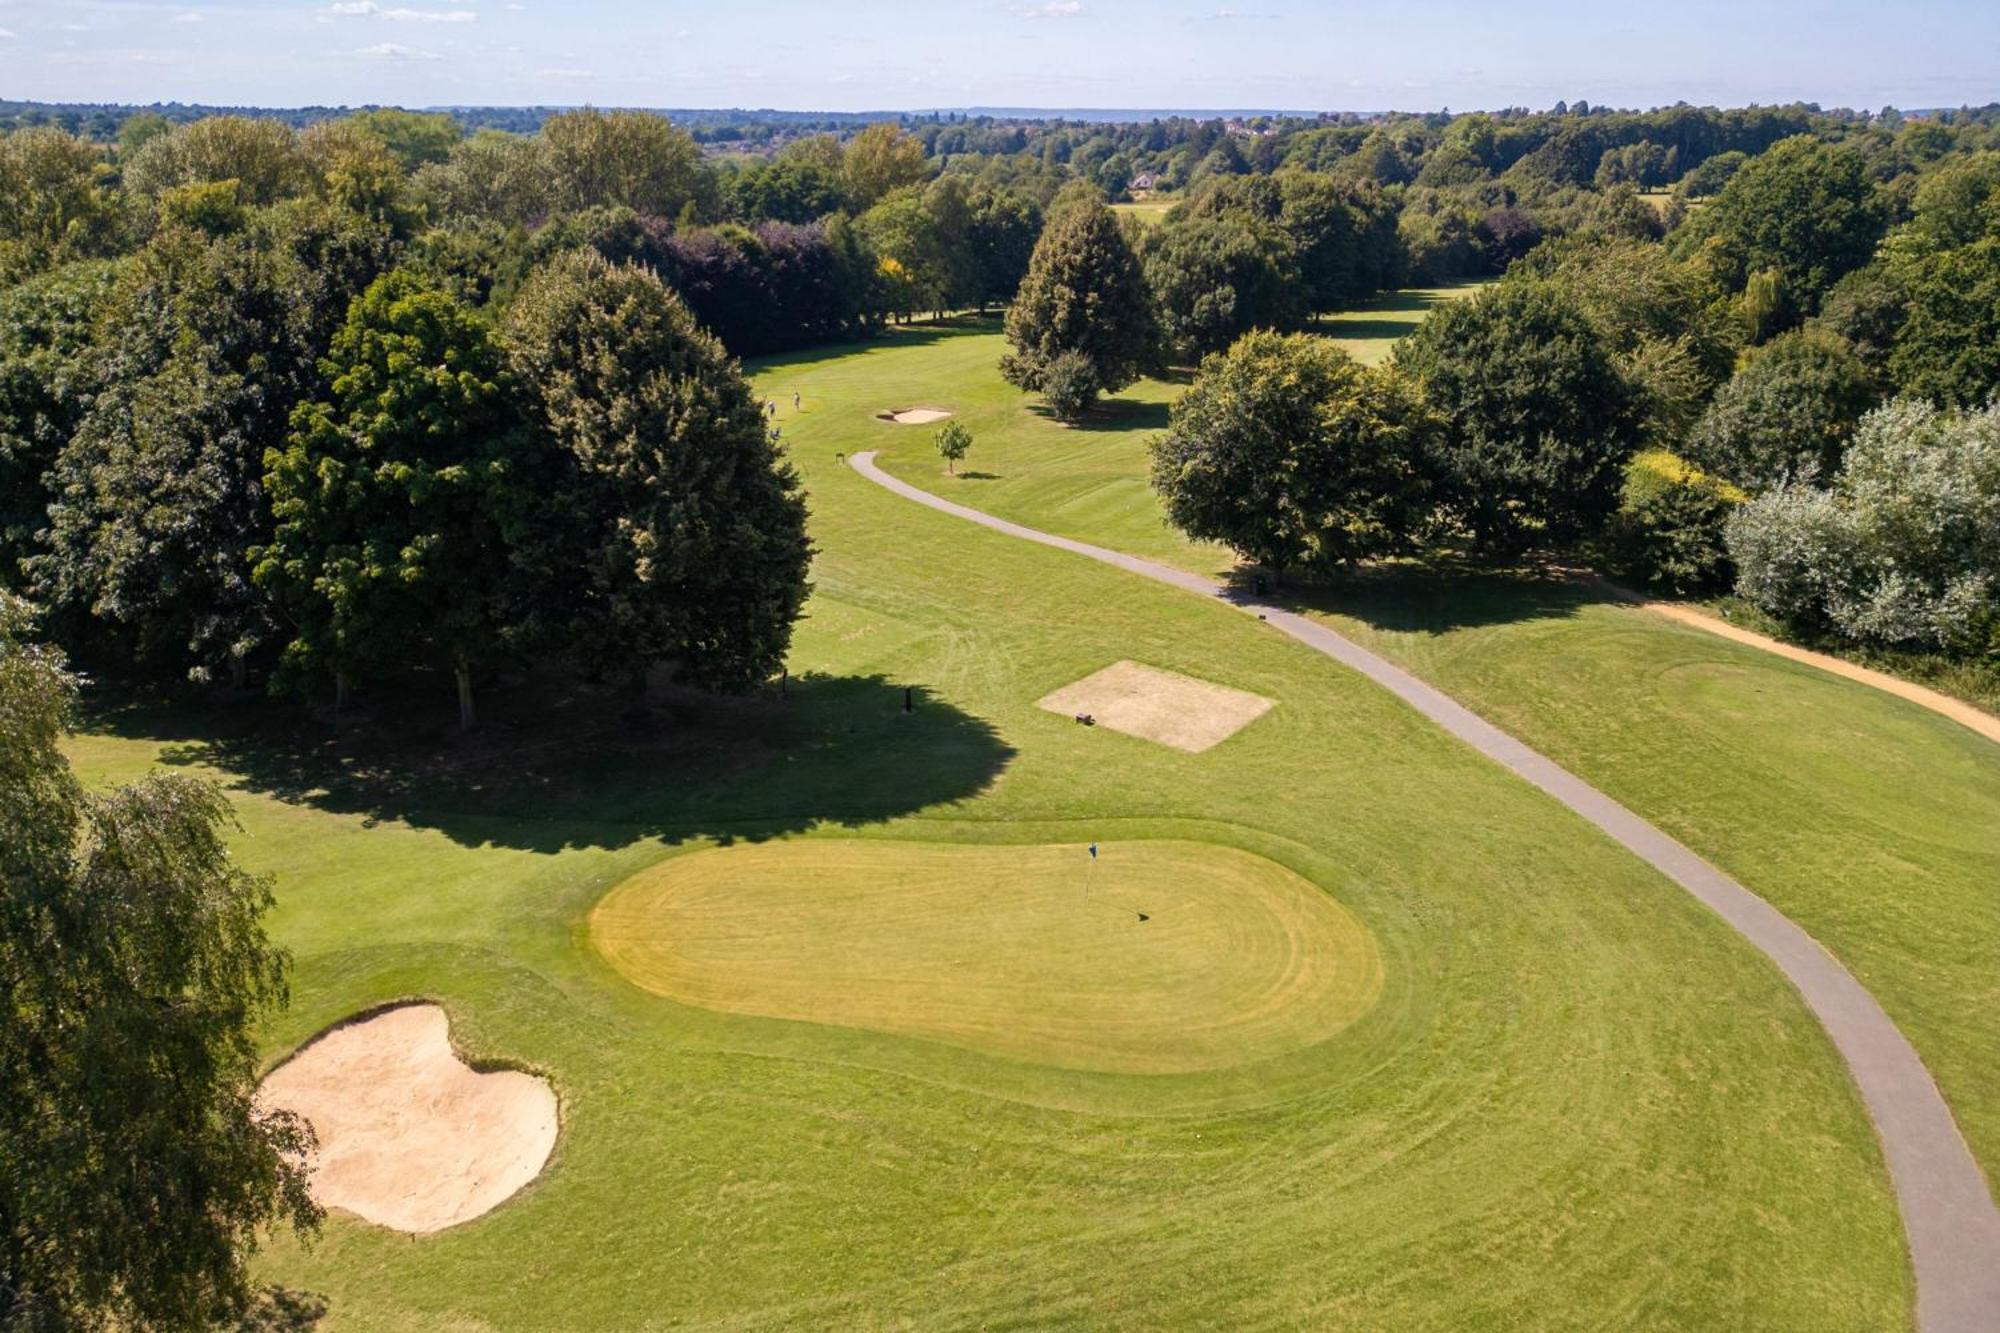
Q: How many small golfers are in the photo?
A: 2